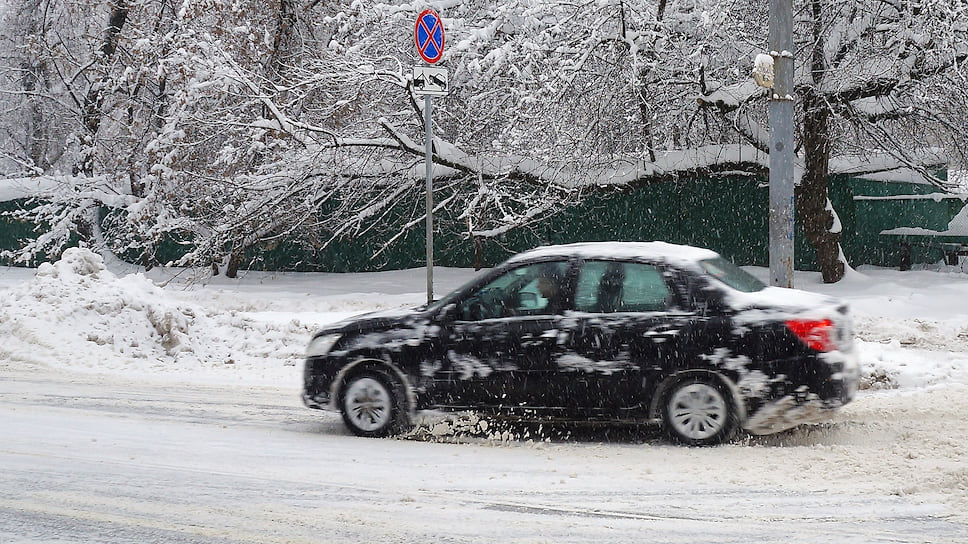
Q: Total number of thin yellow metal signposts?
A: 0